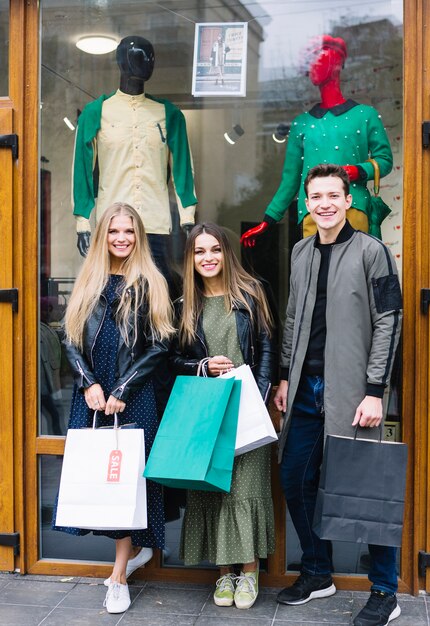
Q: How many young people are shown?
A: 3